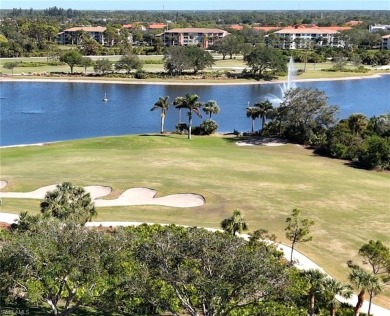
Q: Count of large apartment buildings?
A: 3